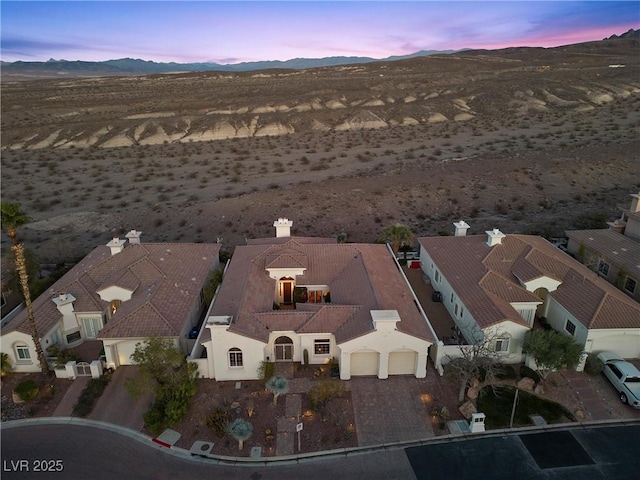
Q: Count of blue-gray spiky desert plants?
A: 2